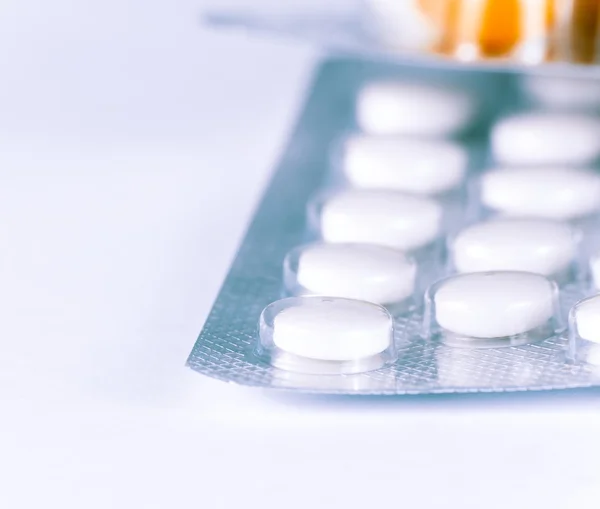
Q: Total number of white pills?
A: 12